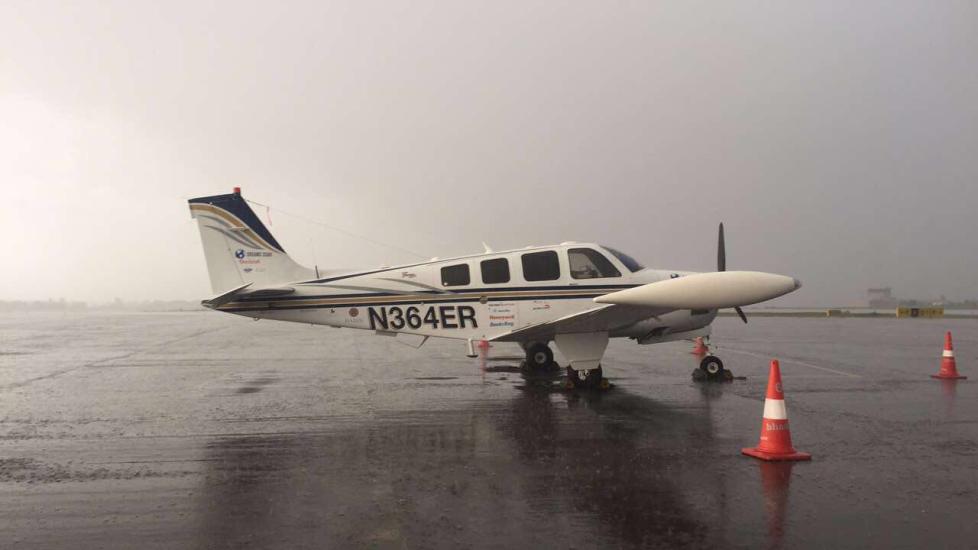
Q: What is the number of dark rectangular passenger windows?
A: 3